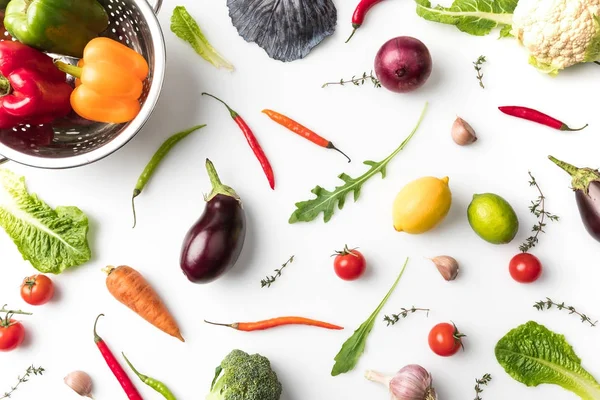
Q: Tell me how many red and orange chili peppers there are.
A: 6